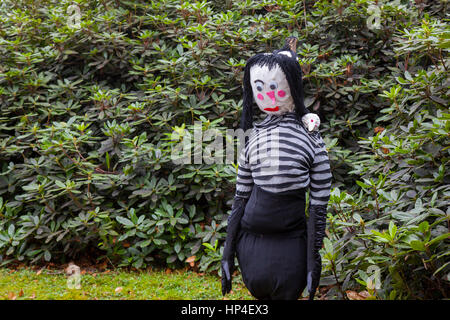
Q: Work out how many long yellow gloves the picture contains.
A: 0